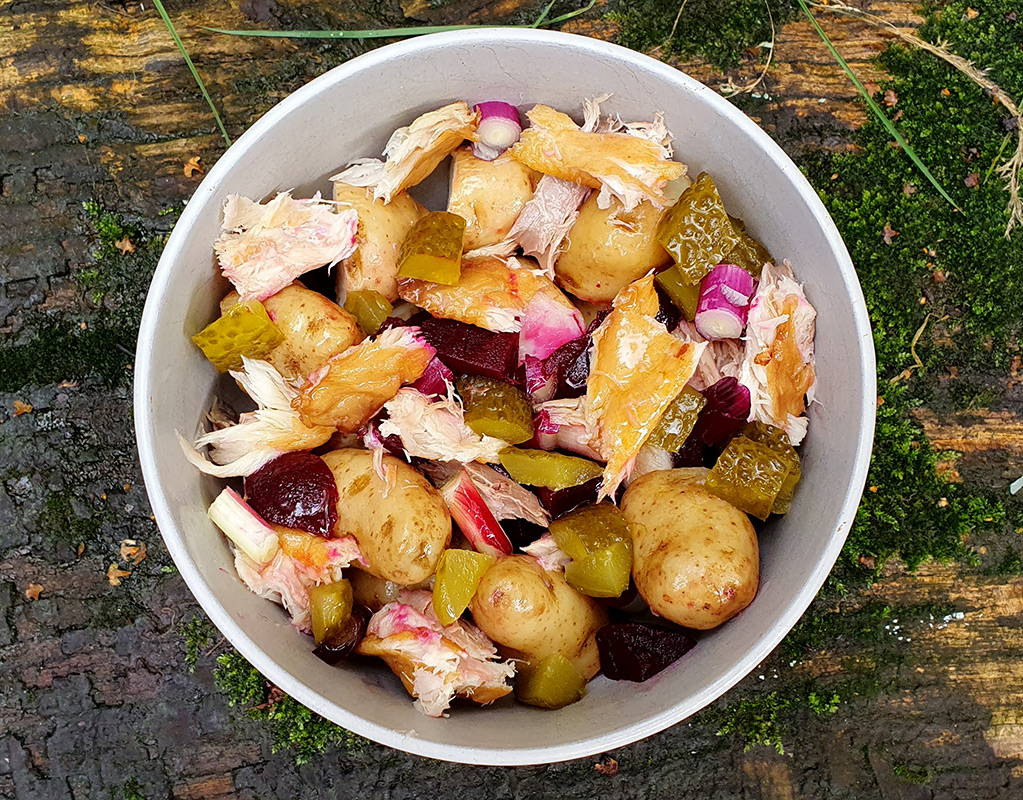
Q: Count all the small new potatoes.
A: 7